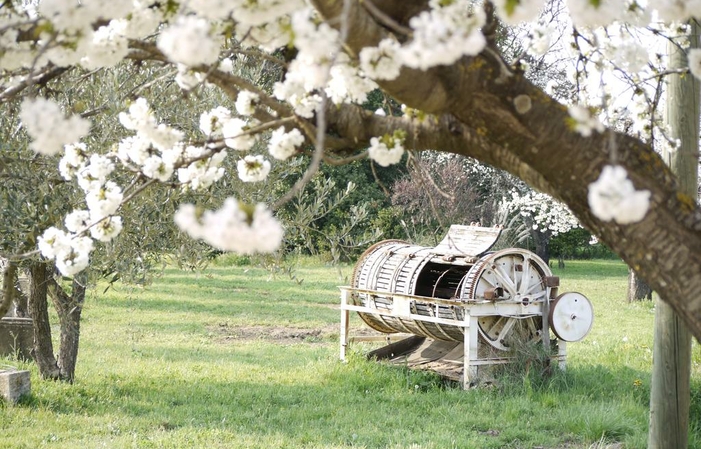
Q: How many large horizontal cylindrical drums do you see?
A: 1